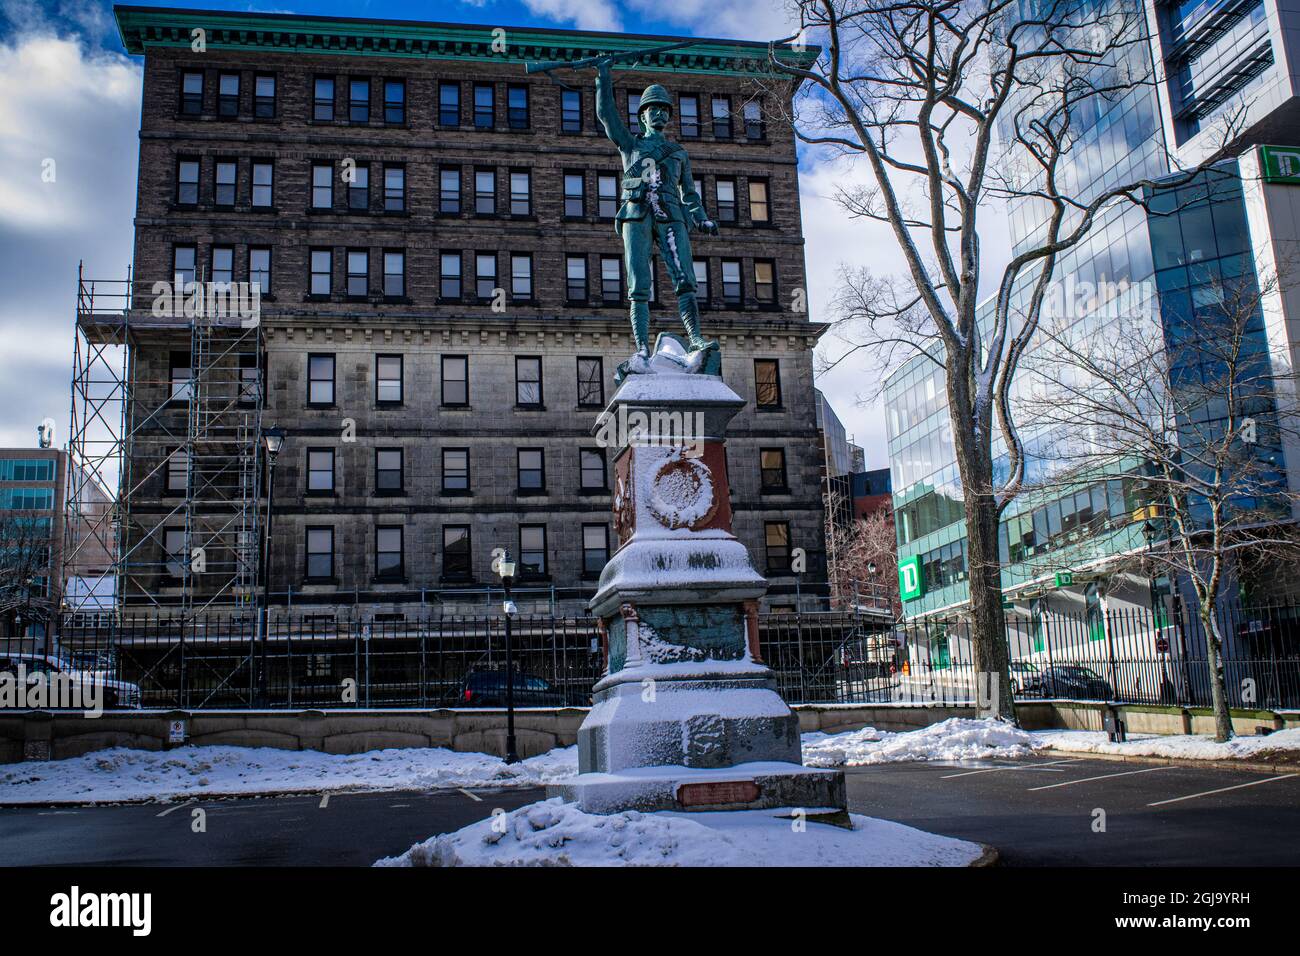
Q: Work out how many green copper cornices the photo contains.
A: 1